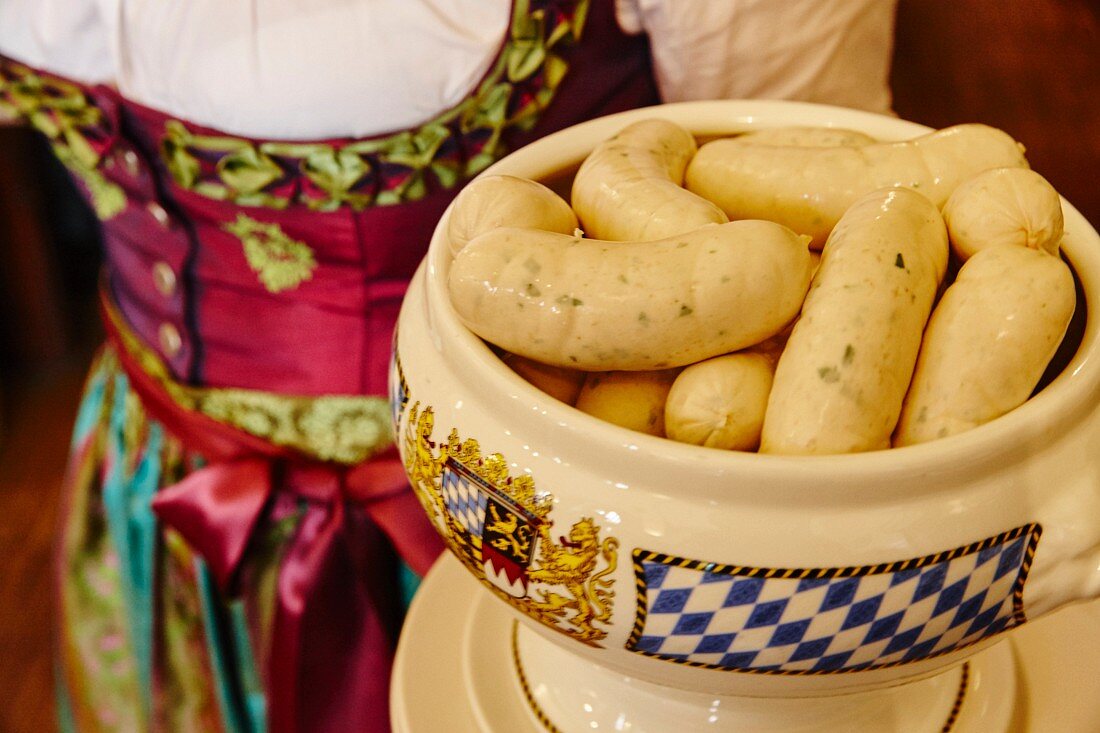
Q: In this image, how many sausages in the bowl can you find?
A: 11